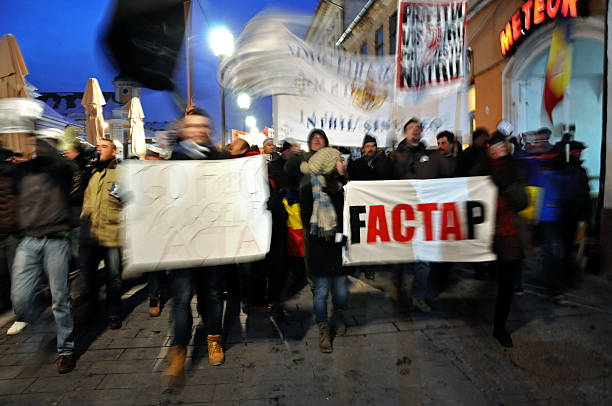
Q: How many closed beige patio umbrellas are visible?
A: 3